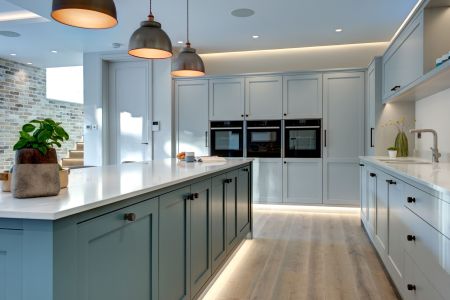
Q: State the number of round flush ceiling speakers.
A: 2